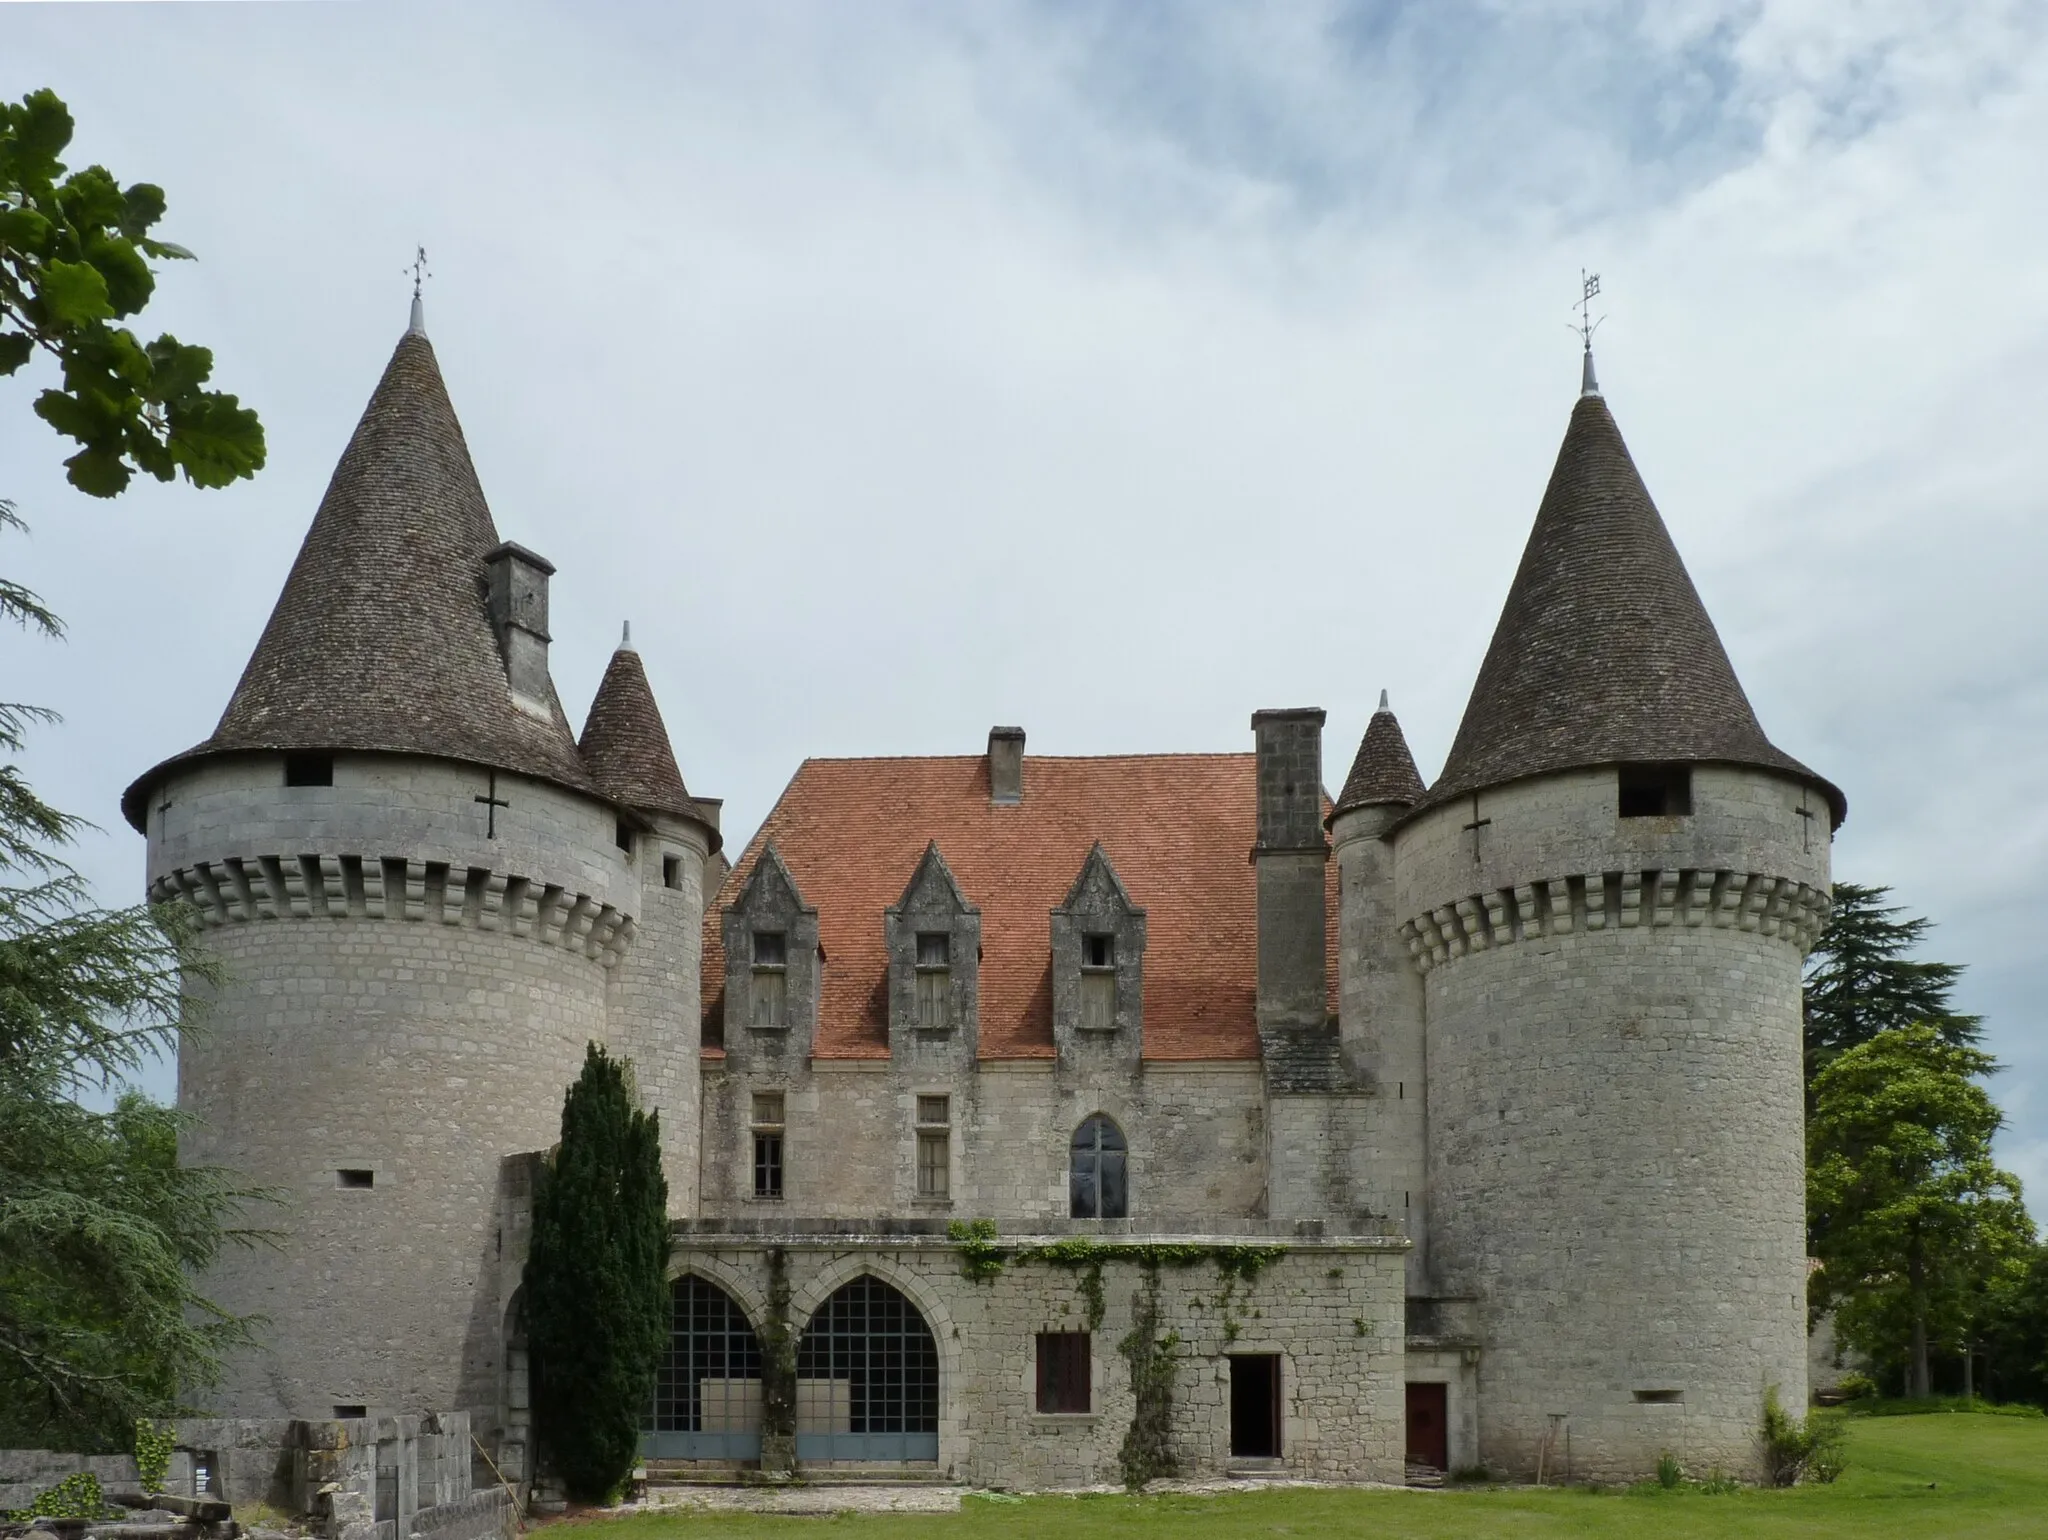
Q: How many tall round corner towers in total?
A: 2